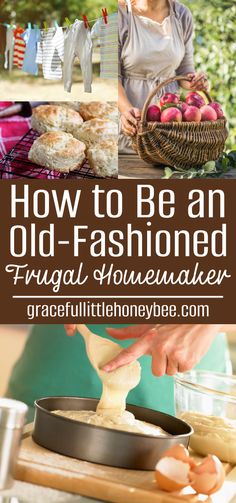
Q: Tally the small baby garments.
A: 6